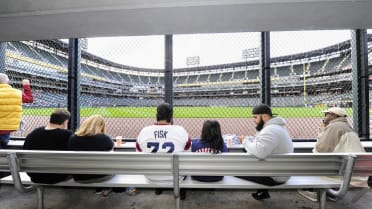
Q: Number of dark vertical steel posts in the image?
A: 4